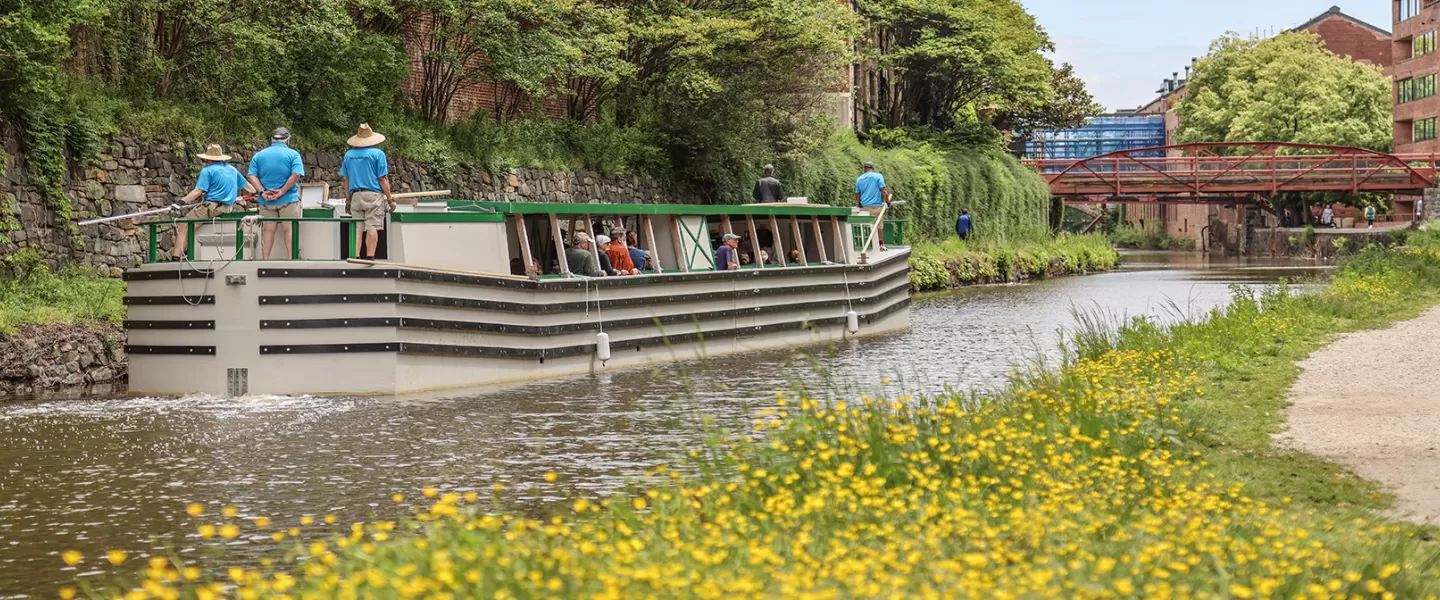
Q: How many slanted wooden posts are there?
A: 12